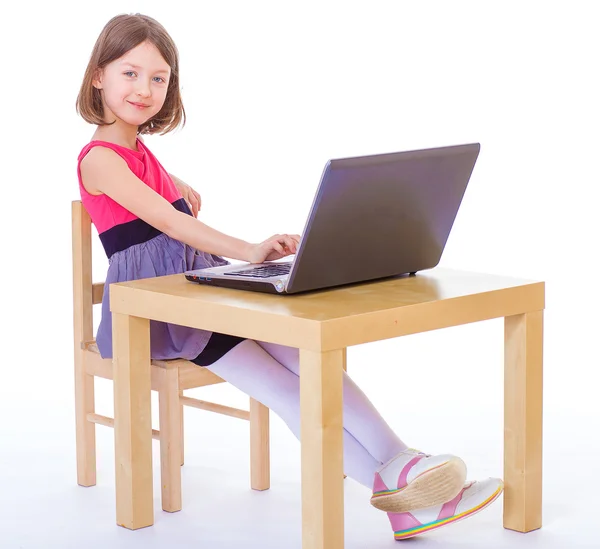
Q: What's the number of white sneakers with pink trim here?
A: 2